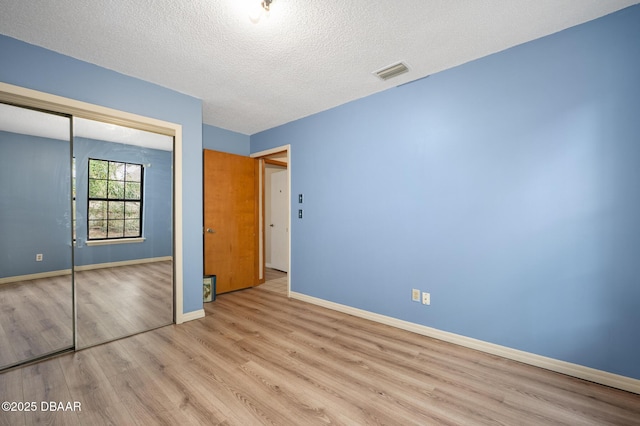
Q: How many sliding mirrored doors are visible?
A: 2